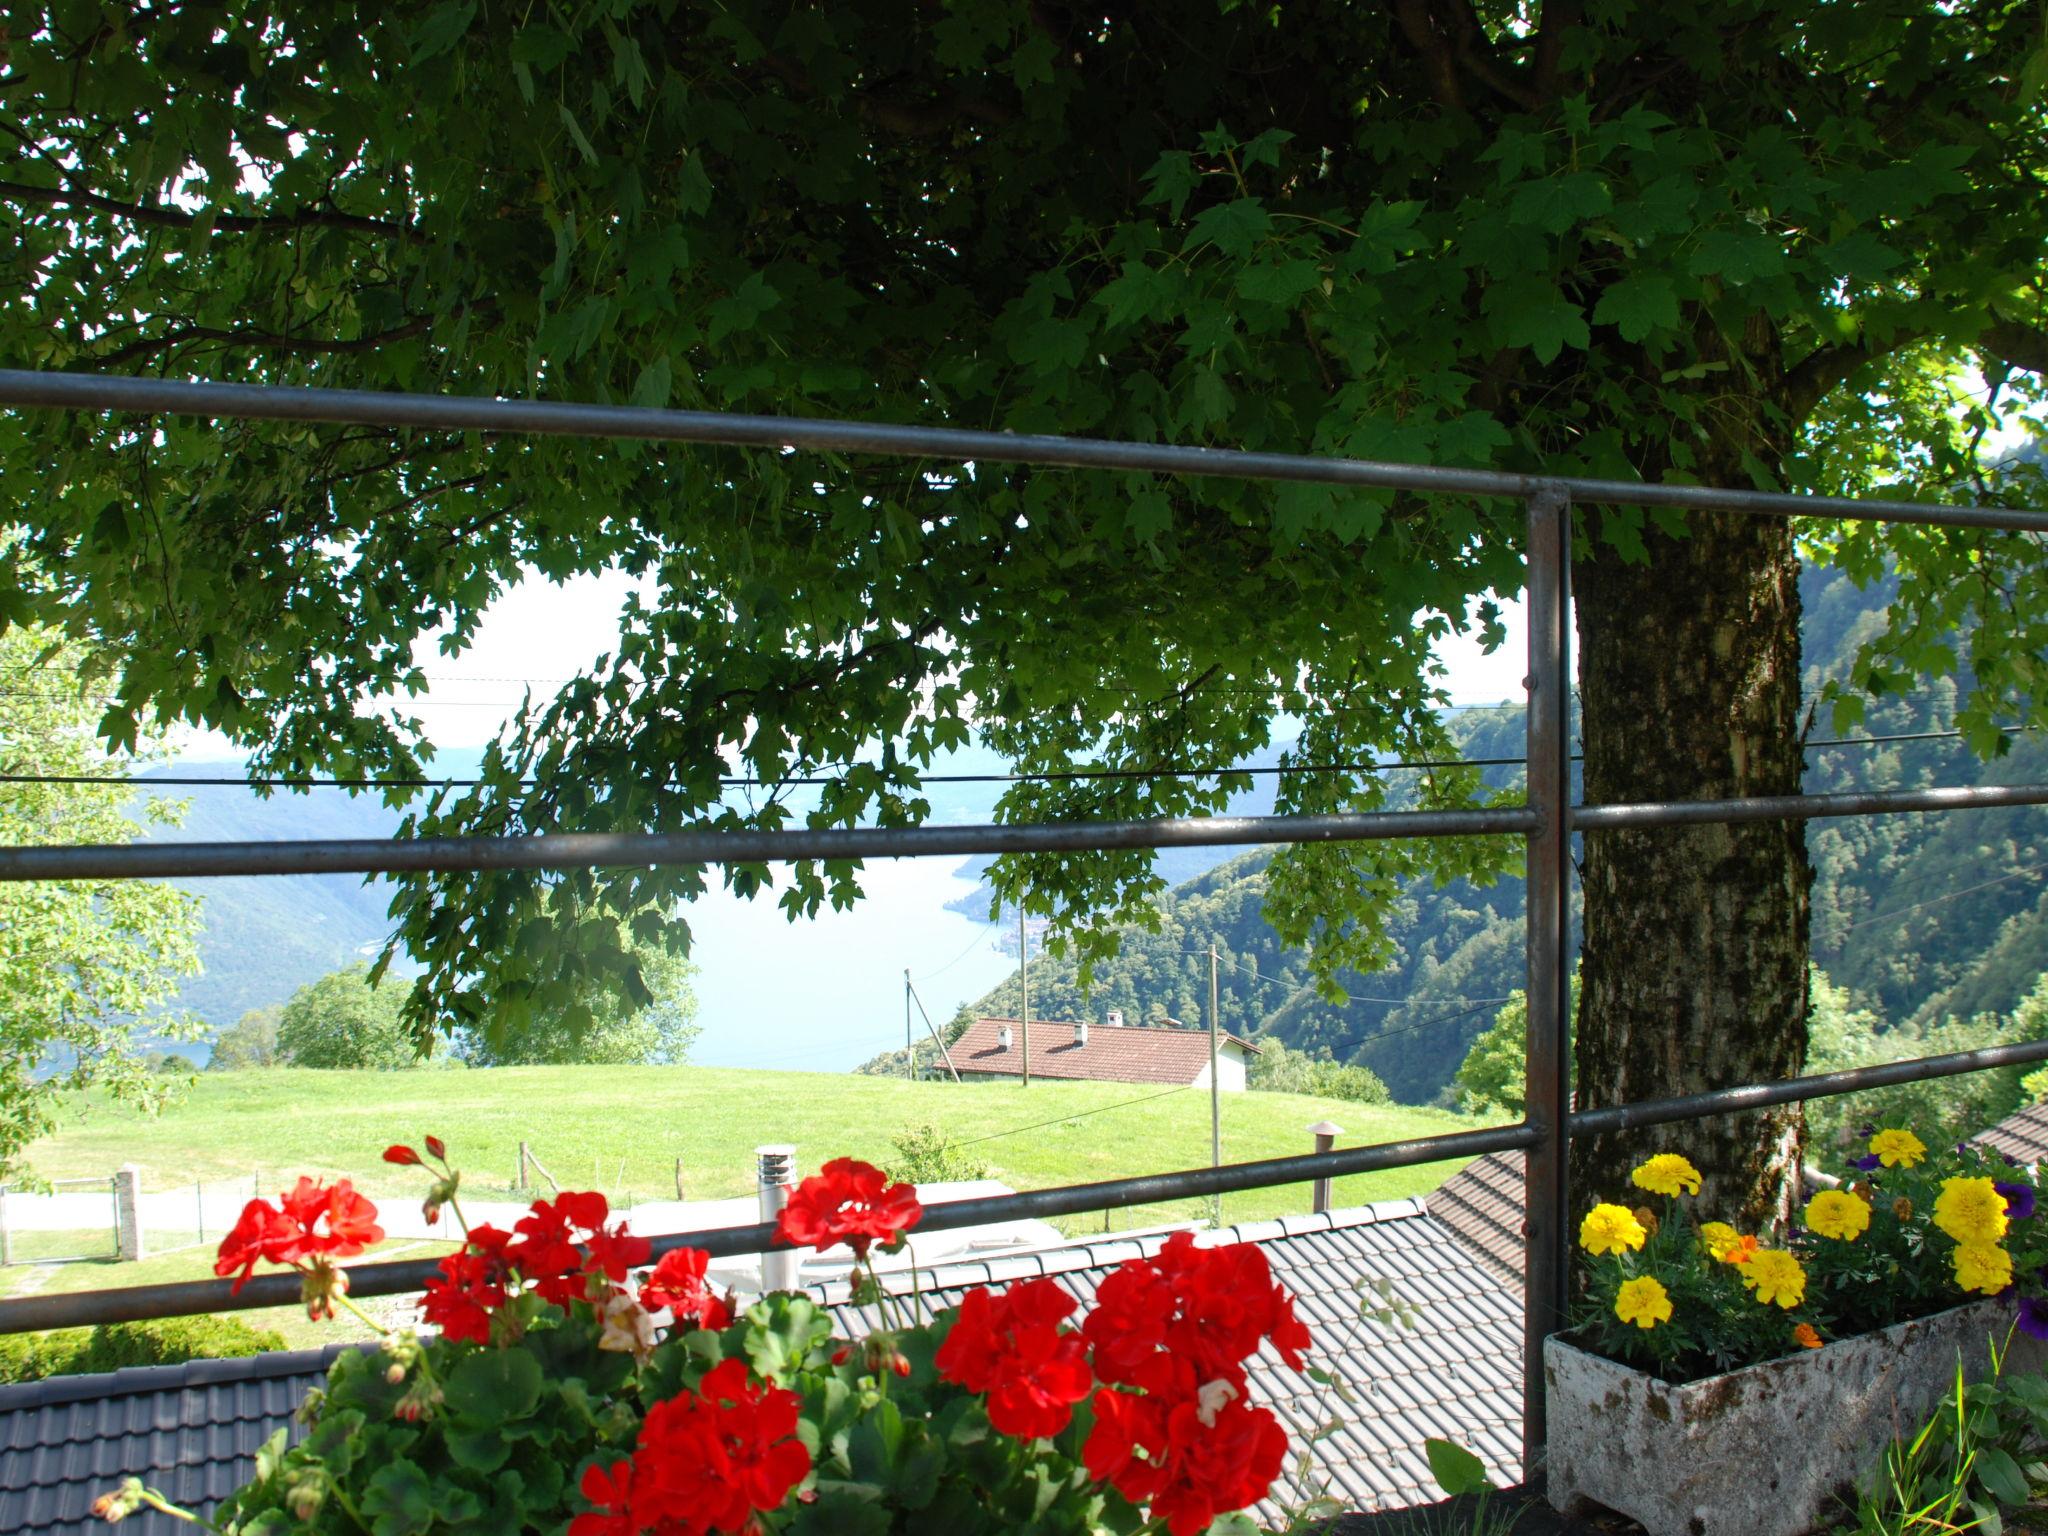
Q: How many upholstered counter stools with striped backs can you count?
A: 0